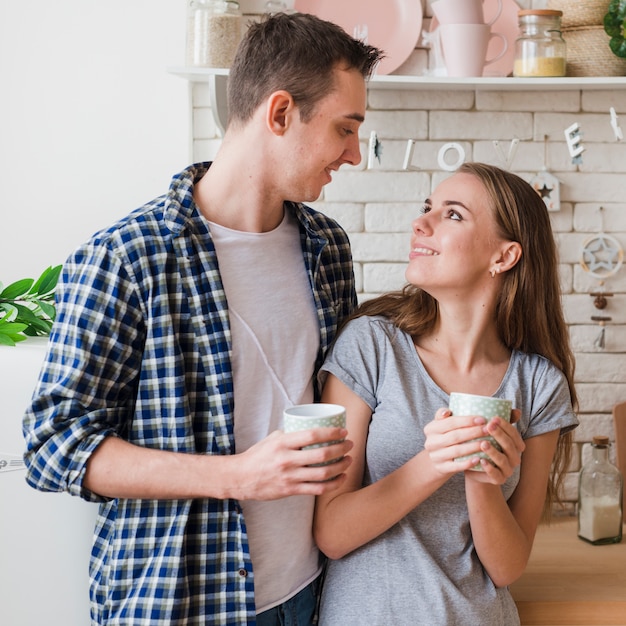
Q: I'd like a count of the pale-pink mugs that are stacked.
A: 2